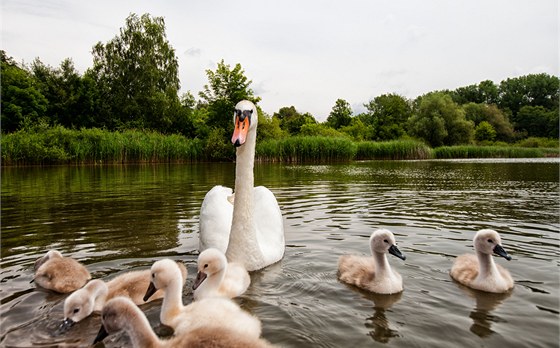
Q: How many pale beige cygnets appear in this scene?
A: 7